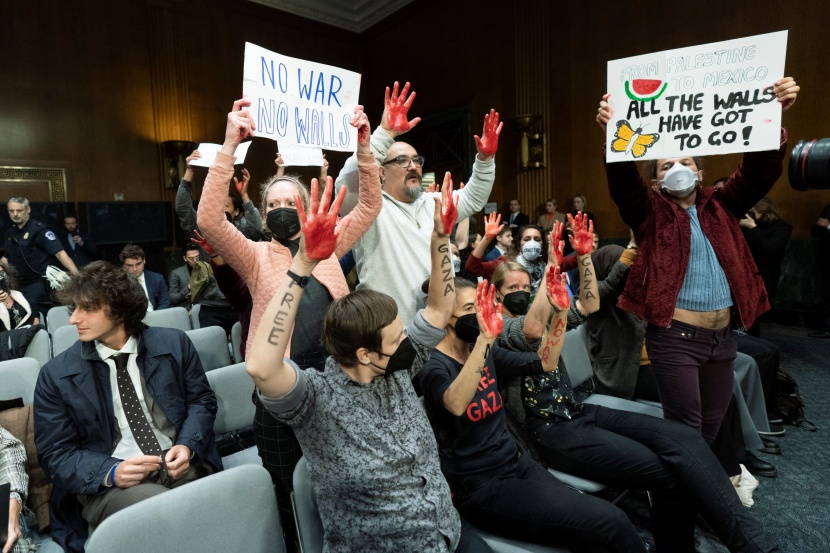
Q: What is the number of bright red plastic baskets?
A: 0